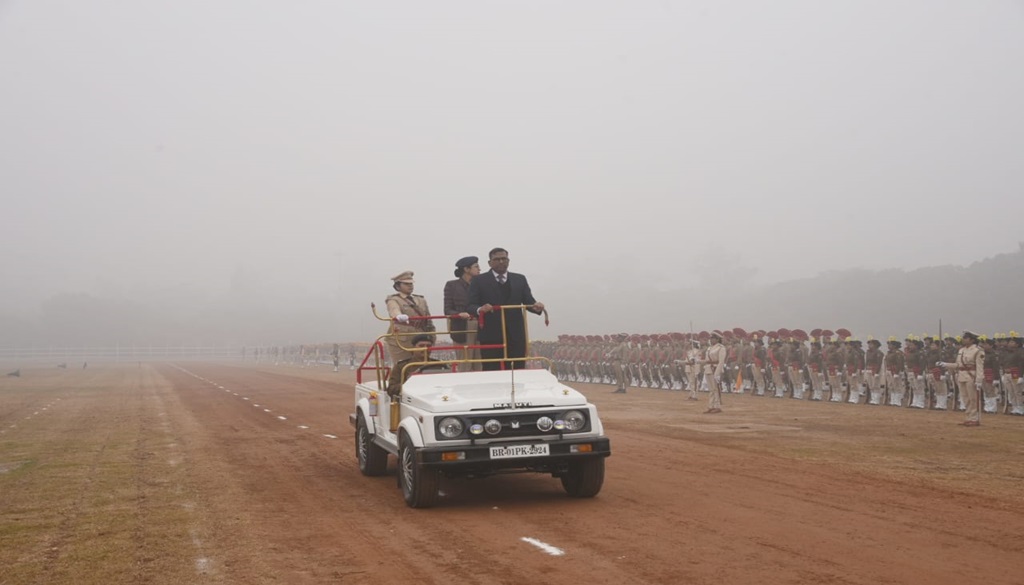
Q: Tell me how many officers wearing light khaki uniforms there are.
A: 4